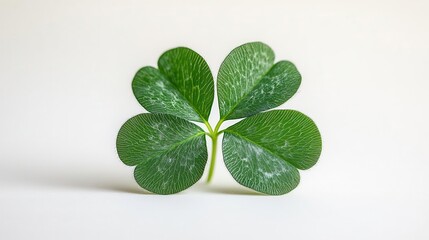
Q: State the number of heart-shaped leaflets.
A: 4